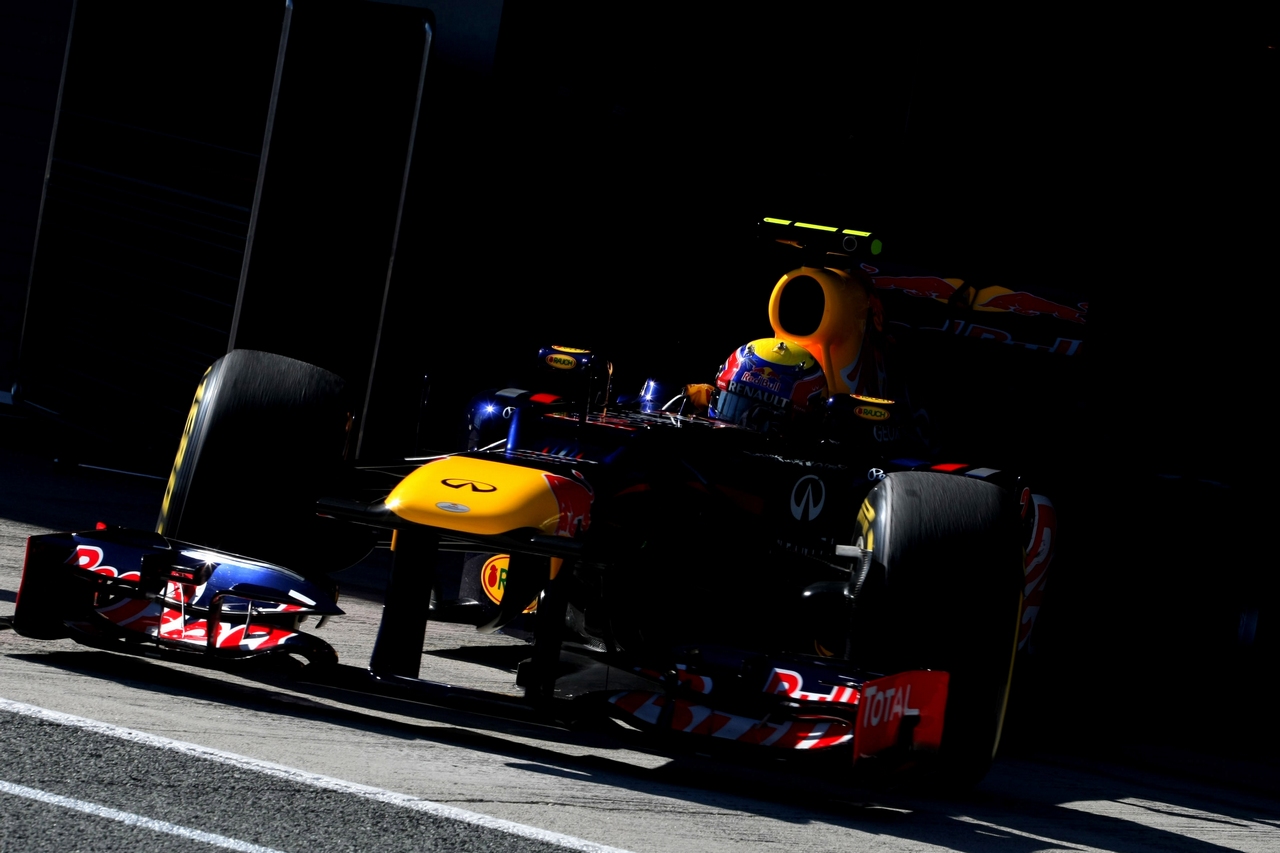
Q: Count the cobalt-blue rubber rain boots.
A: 0